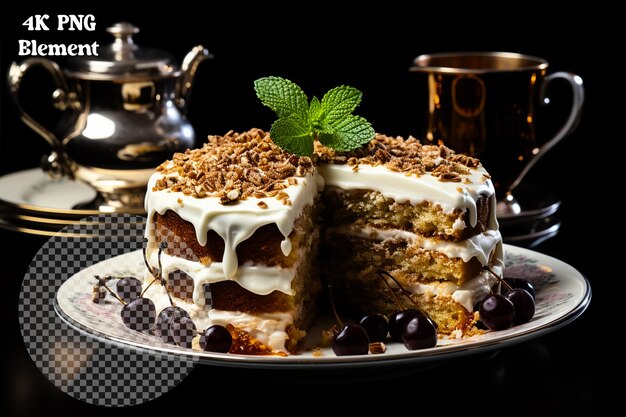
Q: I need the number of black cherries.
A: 11